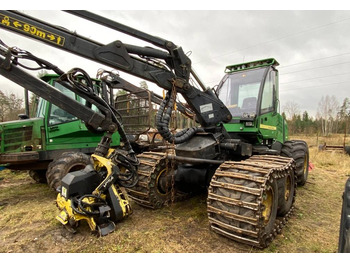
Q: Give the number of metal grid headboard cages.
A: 1